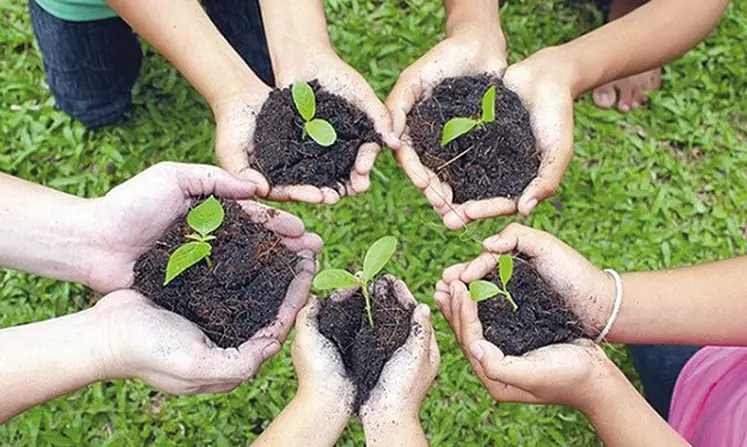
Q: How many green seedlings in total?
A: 5